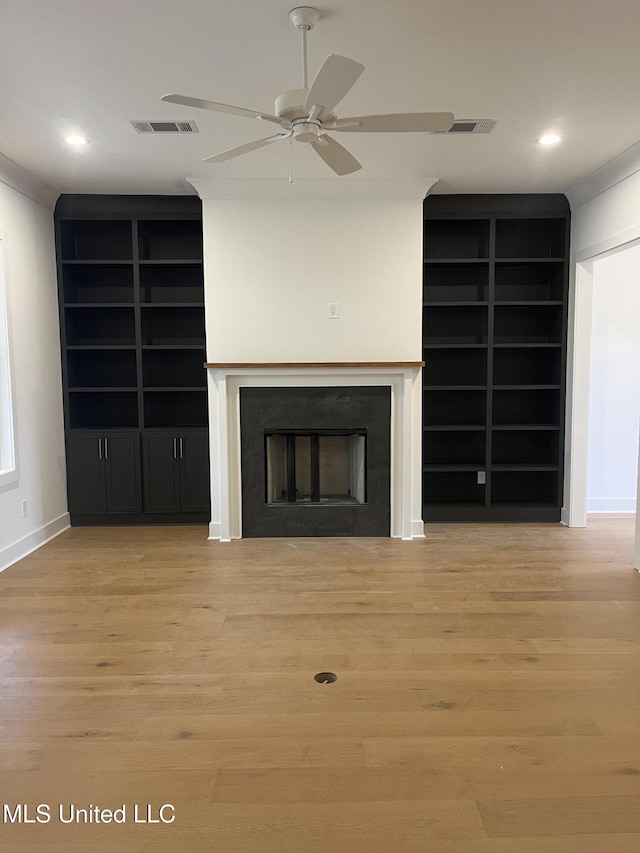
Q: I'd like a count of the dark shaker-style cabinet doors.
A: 4